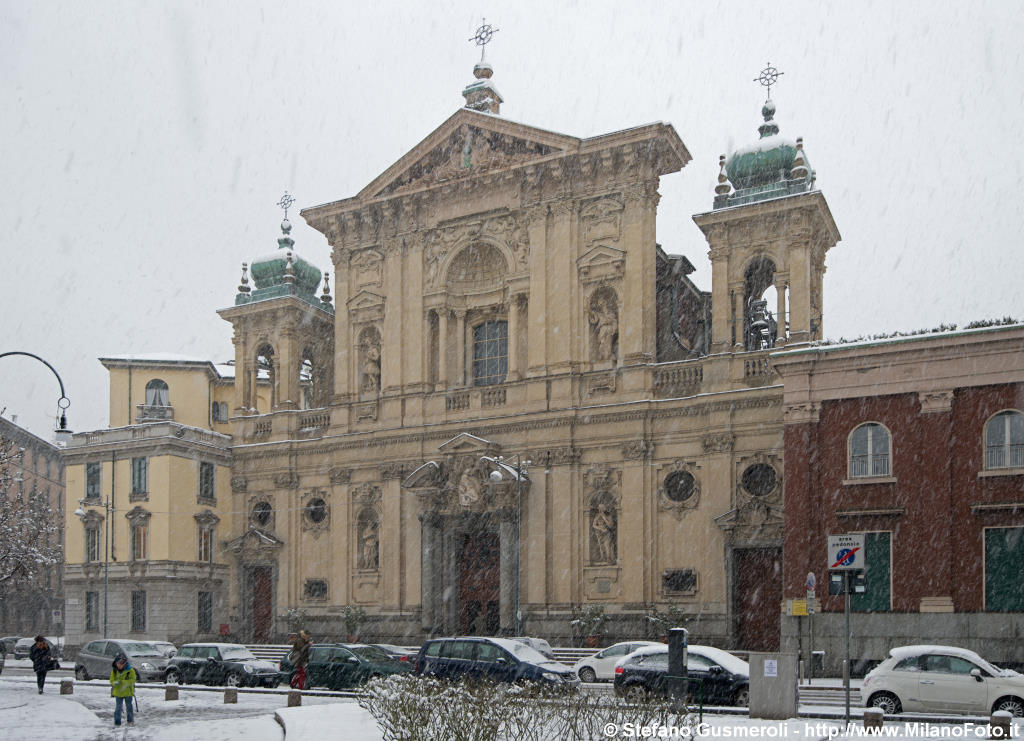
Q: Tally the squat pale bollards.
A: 6